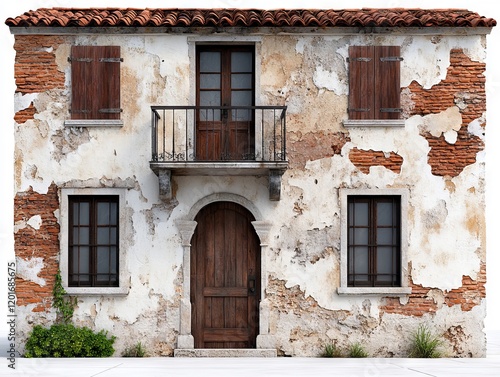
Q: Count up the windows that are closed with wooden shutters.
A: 2